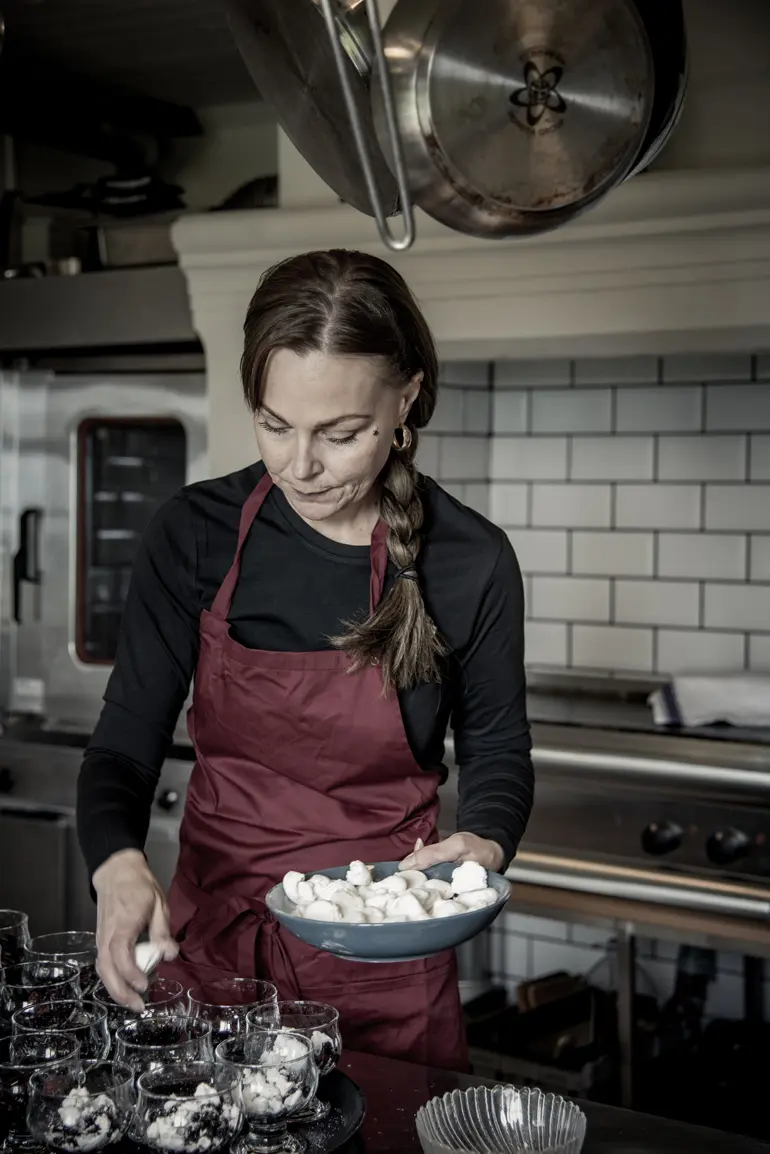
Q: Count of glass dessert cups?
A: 12